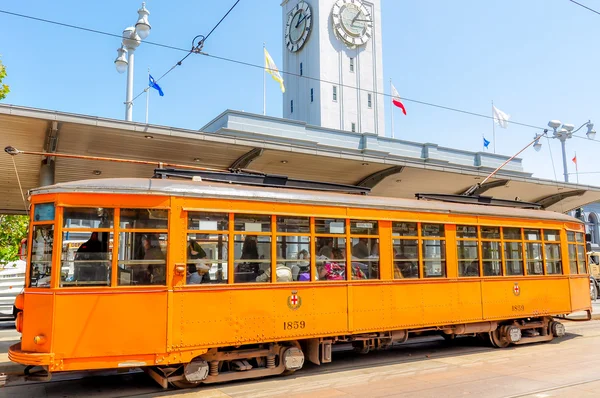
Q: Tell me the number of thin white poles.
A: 6